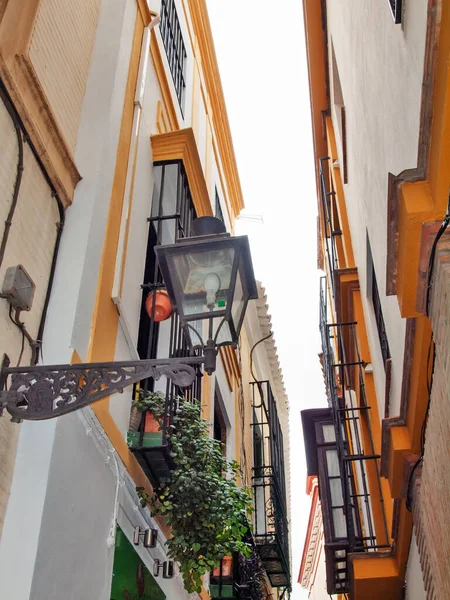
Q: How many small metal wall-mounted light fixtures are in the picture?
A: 2